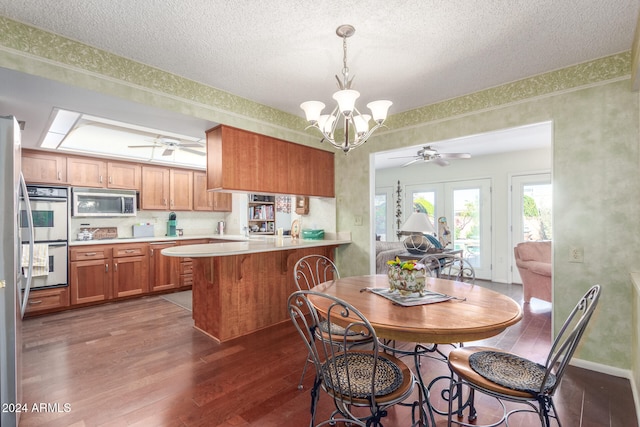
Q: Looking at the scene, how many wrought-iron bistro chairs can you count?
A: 4